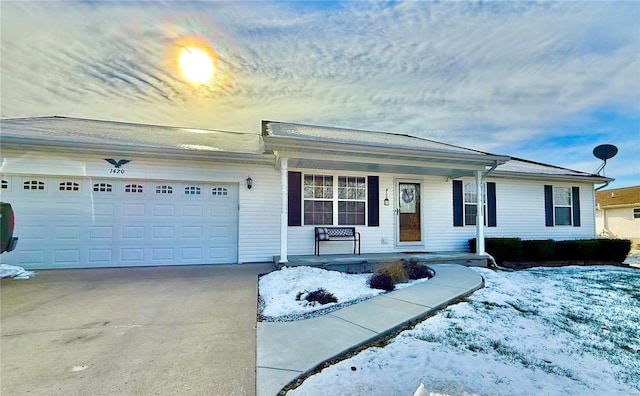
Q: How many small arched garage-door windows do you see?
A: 8